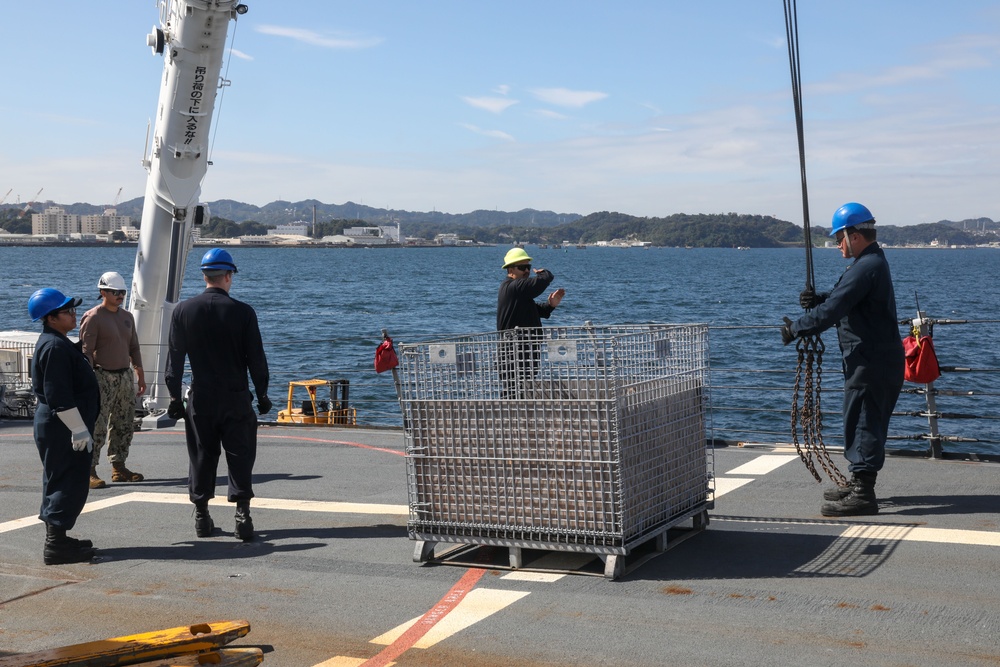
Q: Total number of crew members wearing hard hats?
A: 5